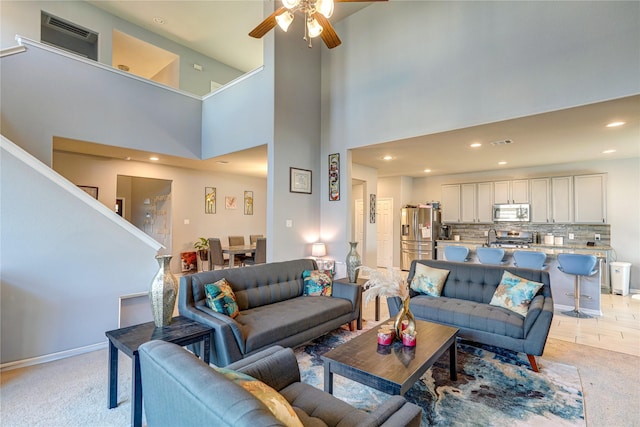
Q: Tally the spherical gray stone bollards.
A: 0